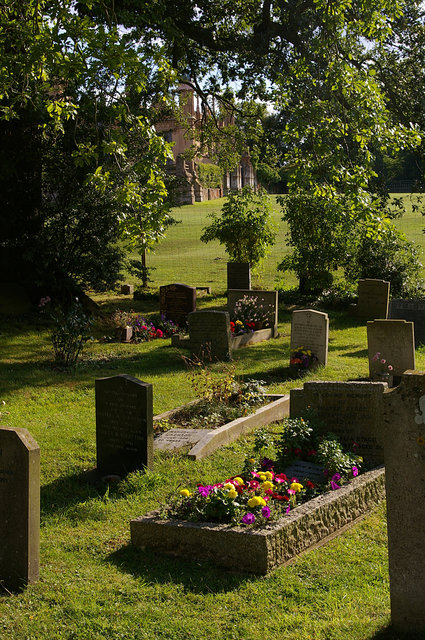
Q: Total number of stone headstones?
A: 12